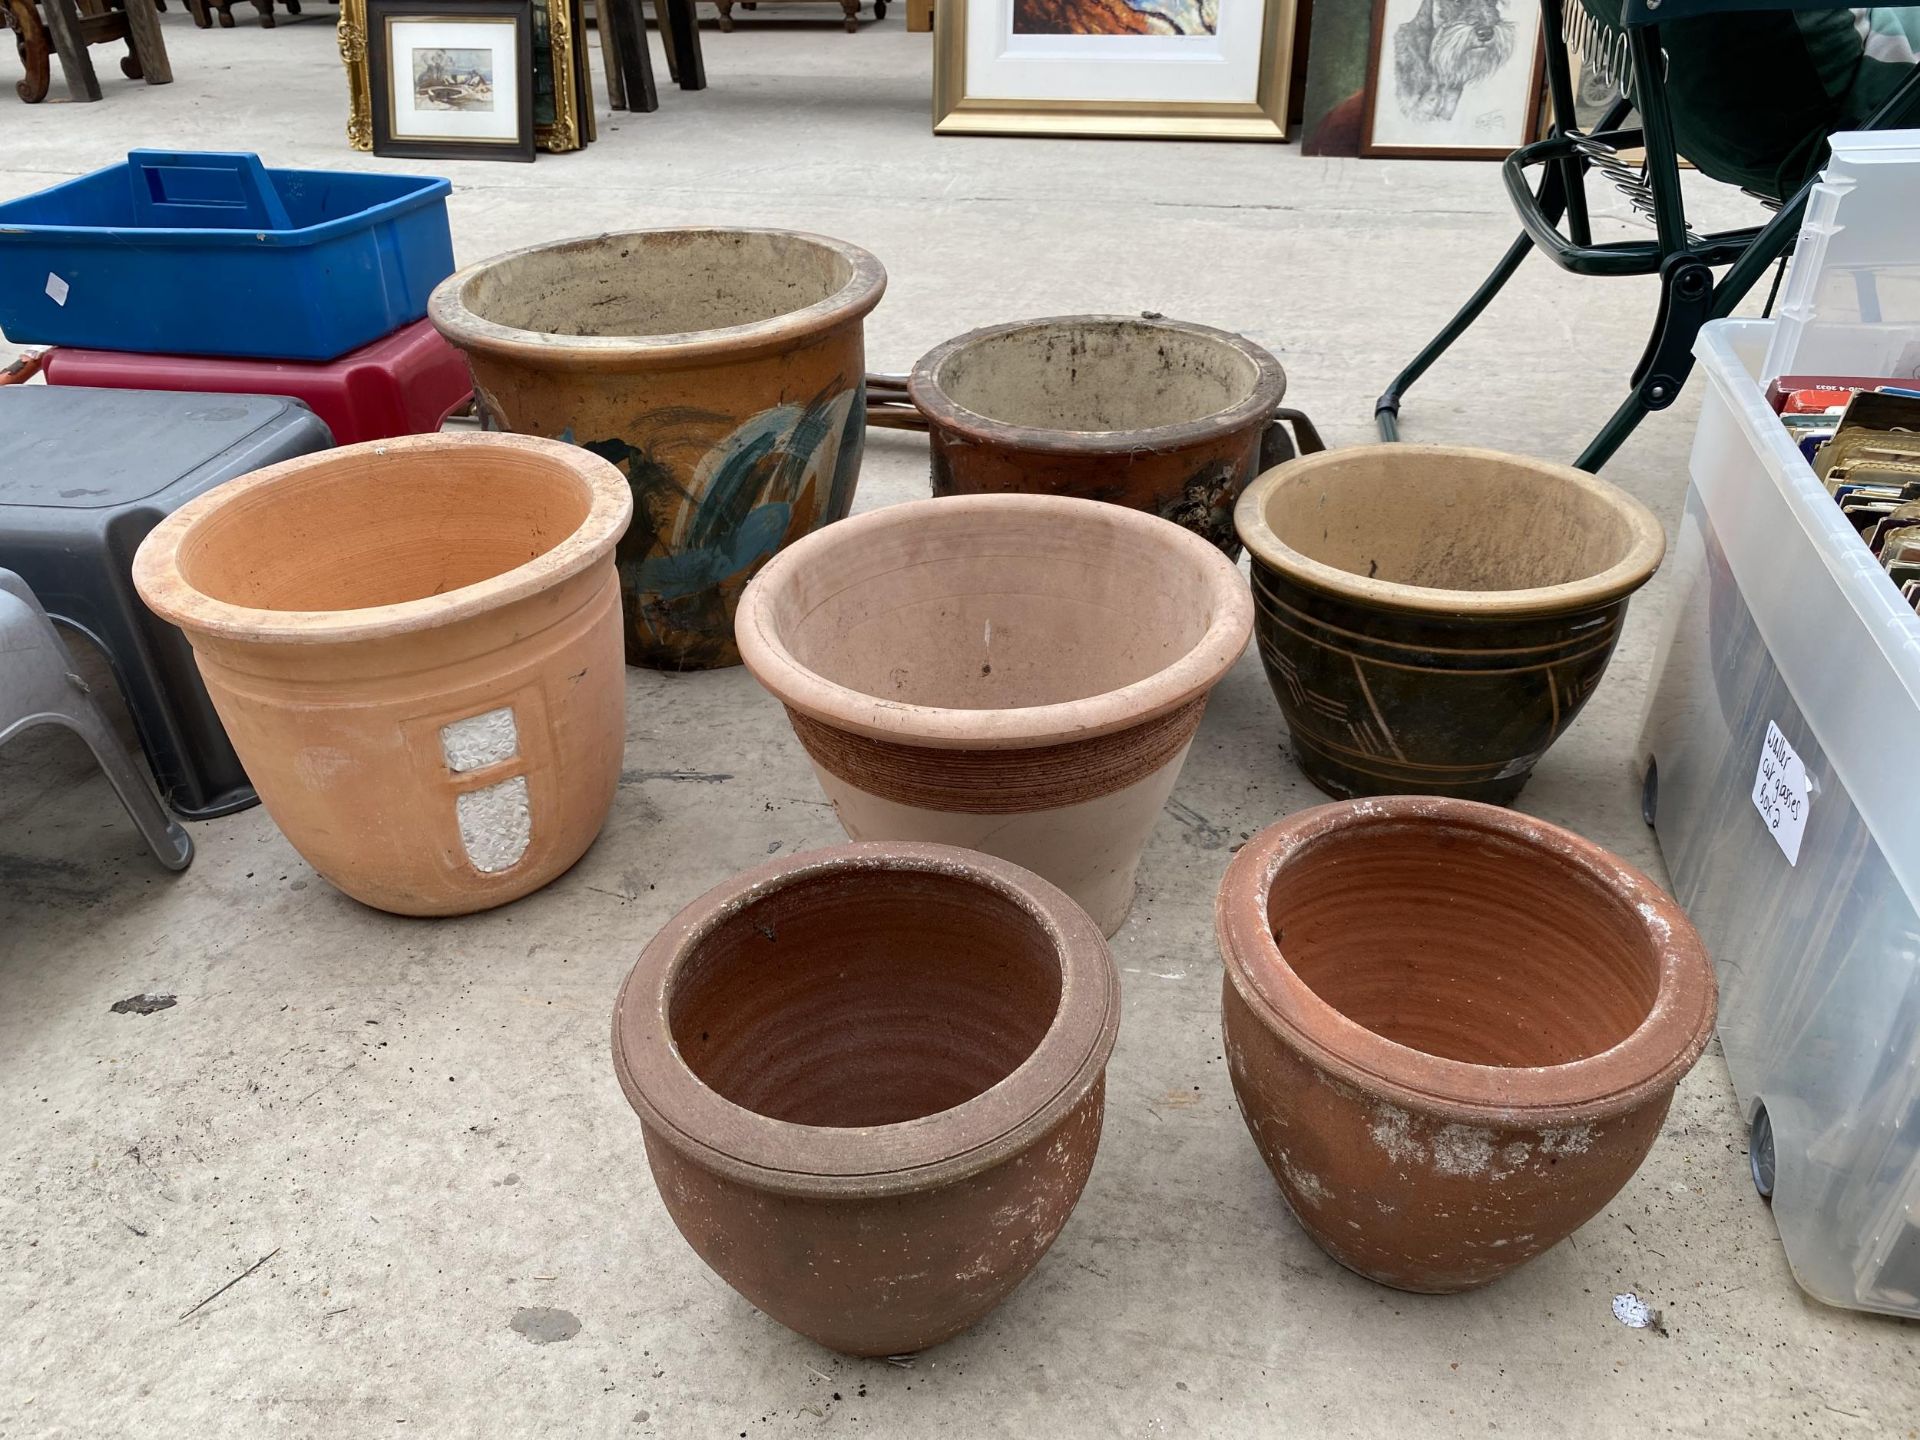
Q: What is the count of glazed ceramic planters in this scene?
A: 3